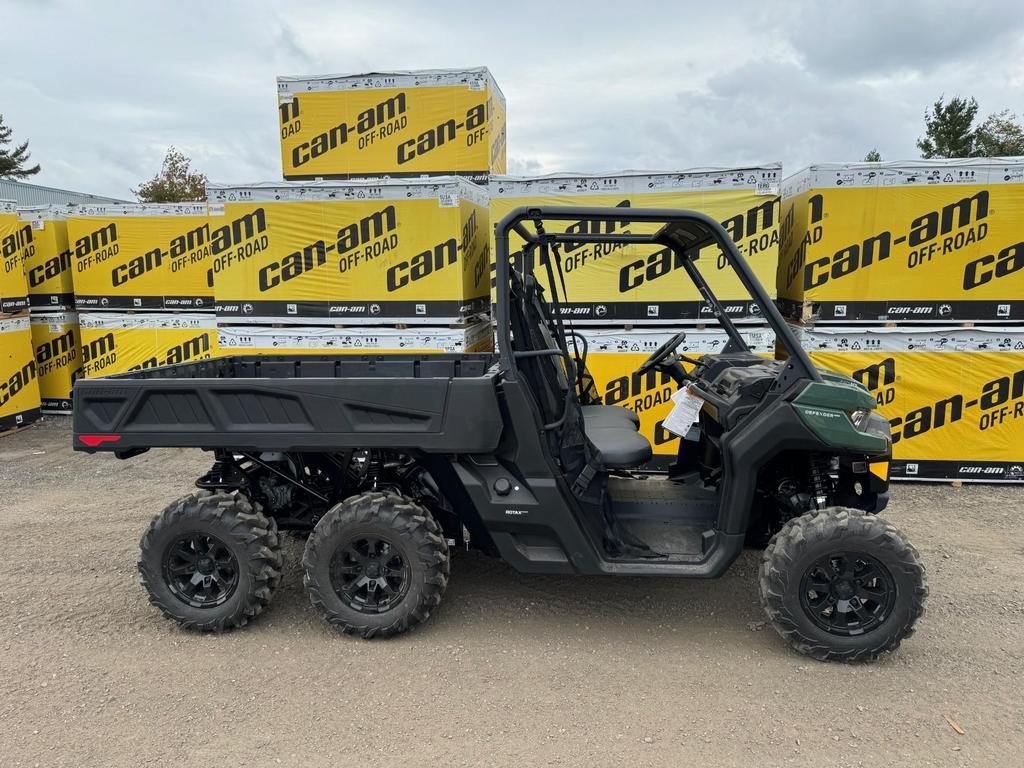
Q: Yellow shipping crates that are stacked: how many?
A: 13